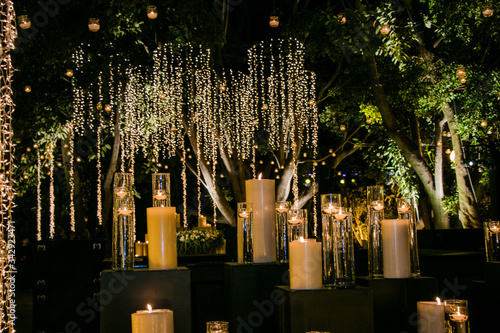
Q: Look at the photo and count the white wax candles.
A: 6